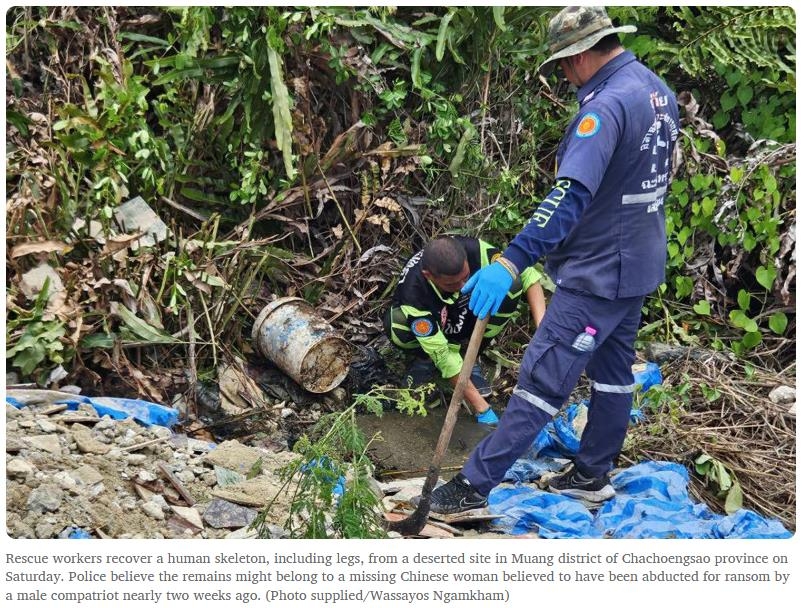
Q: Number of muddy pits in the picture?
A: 1